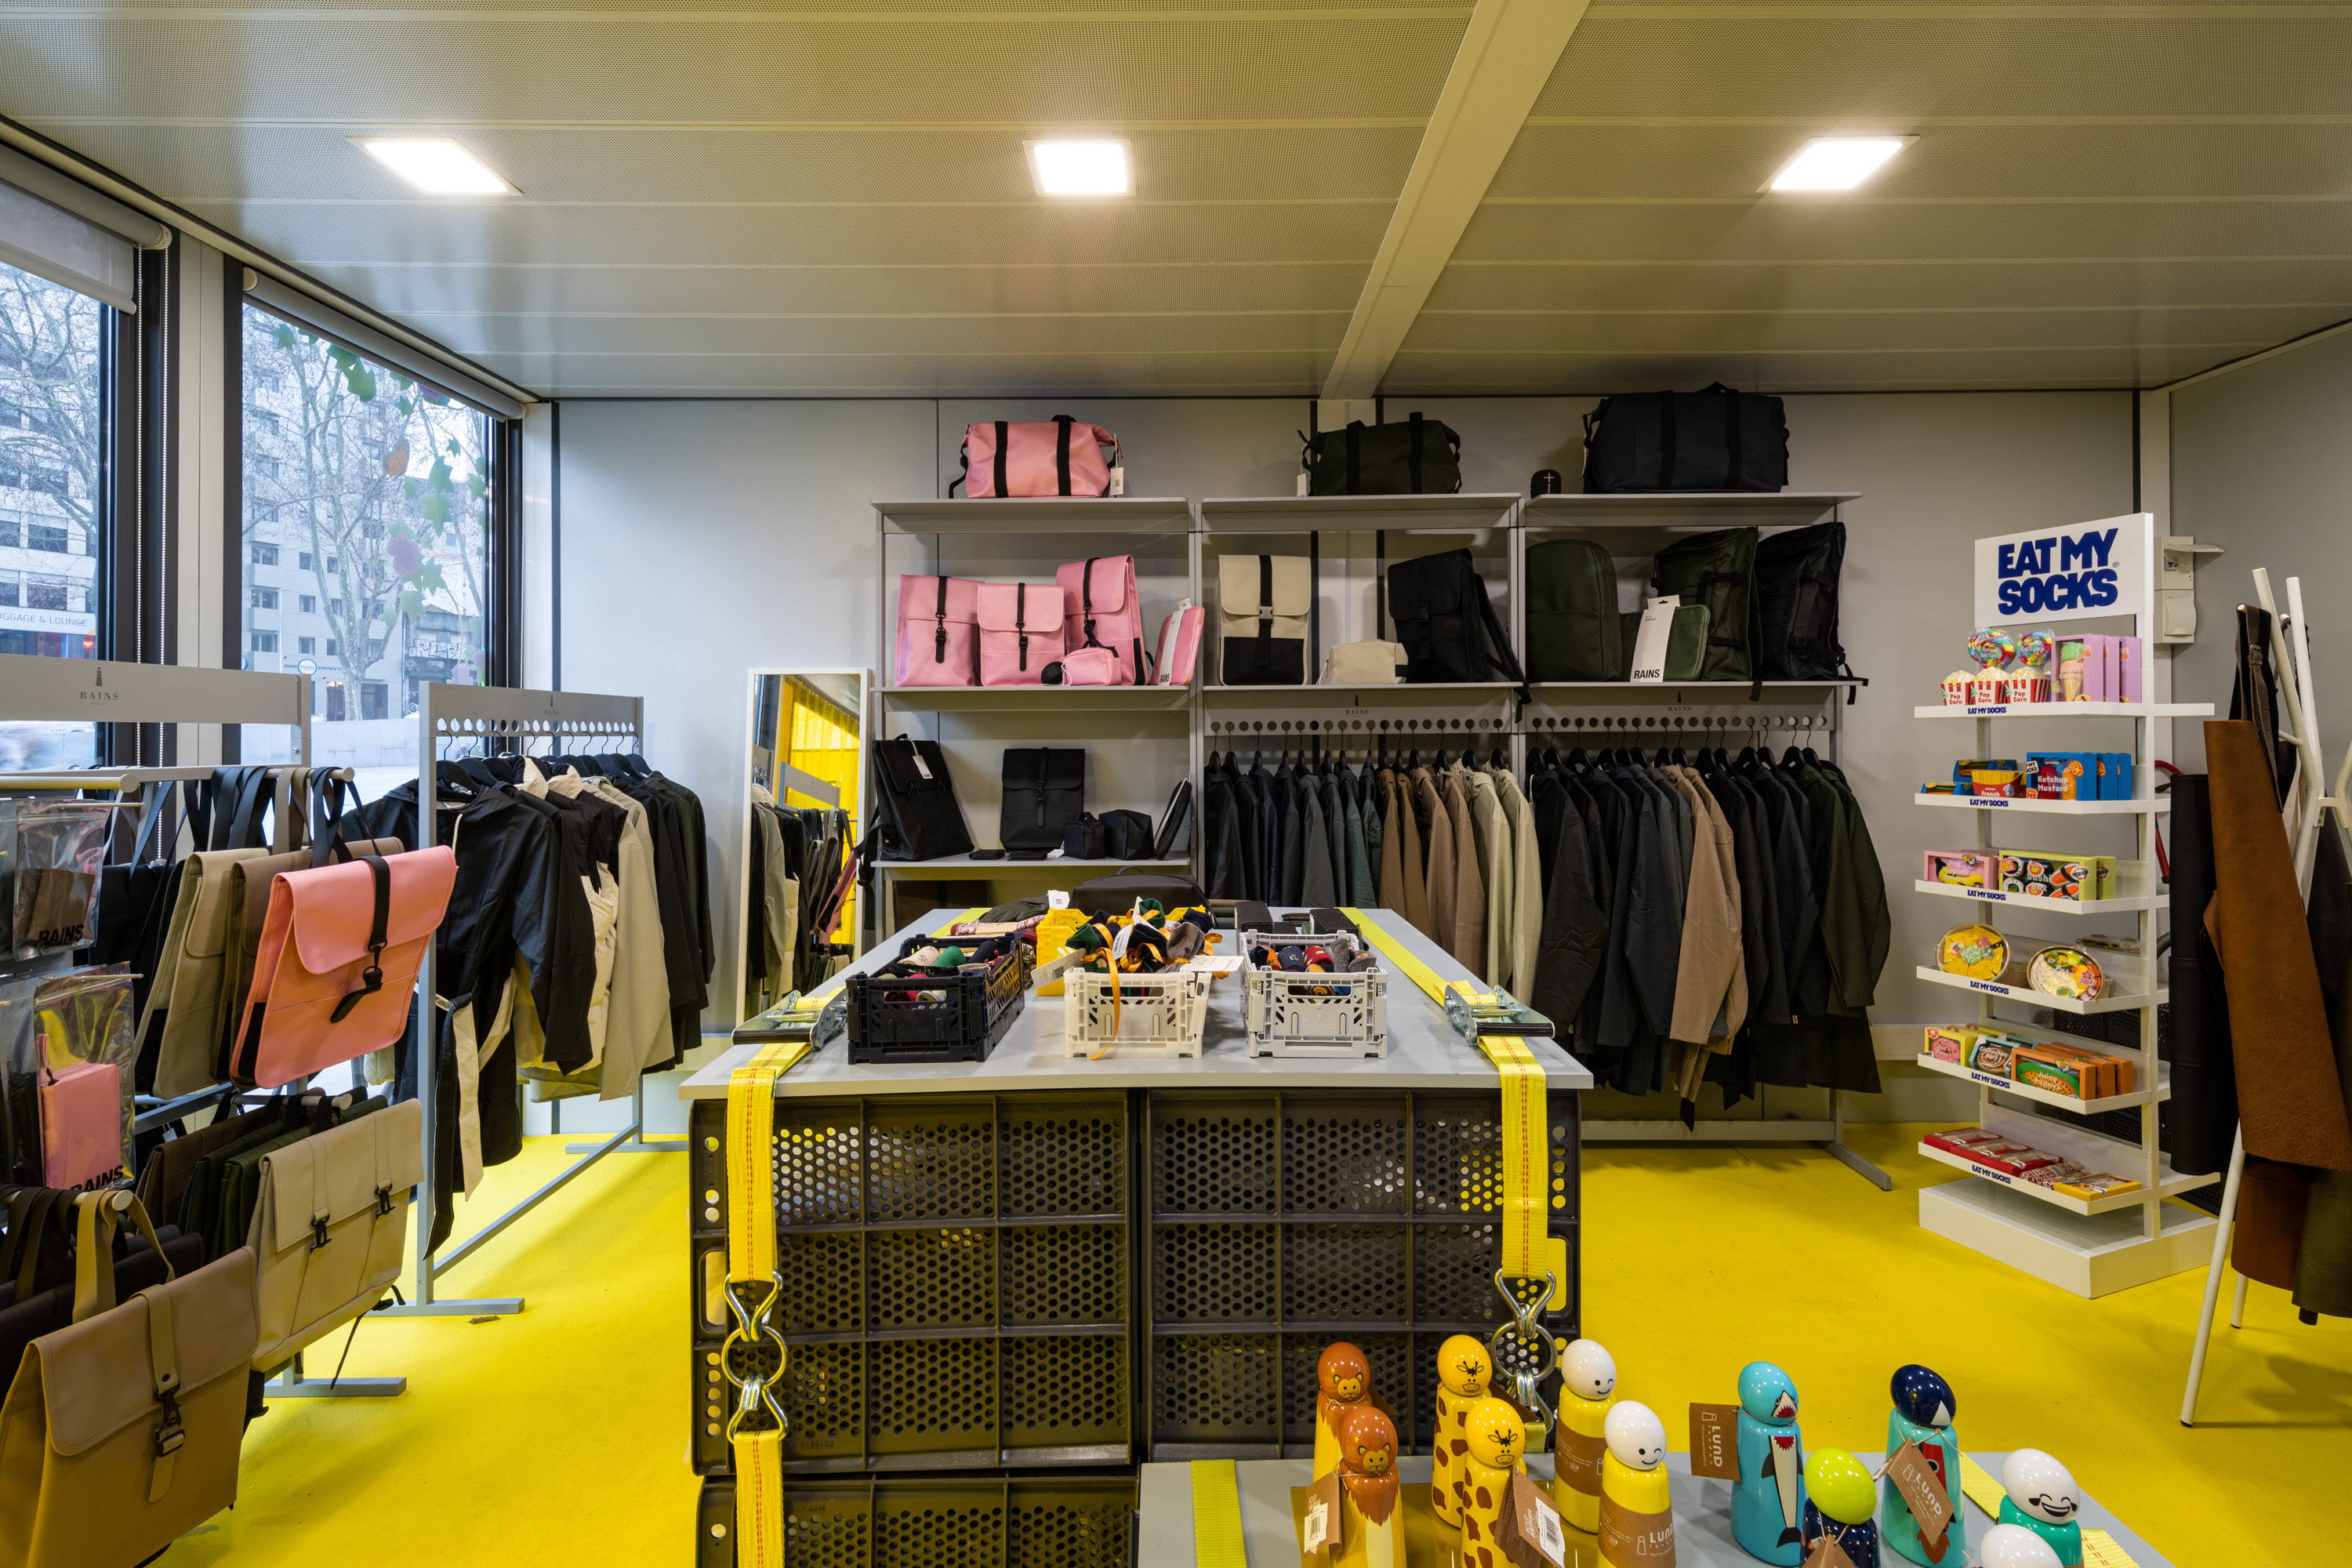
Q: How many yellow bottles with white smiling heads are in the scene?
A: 2